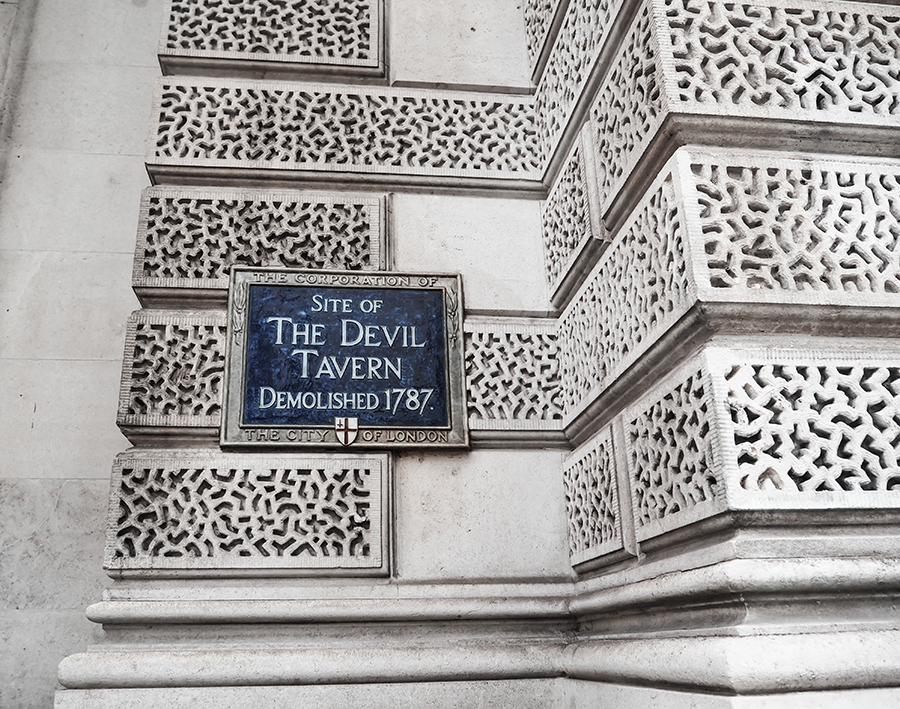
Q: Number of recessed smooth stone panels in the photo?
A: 3